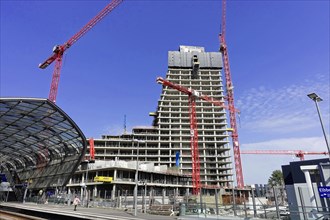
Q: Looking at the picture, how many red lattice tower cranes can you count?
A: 4